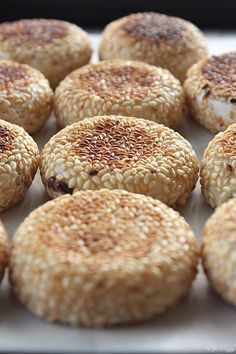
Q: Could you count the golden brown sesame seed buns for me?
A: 11